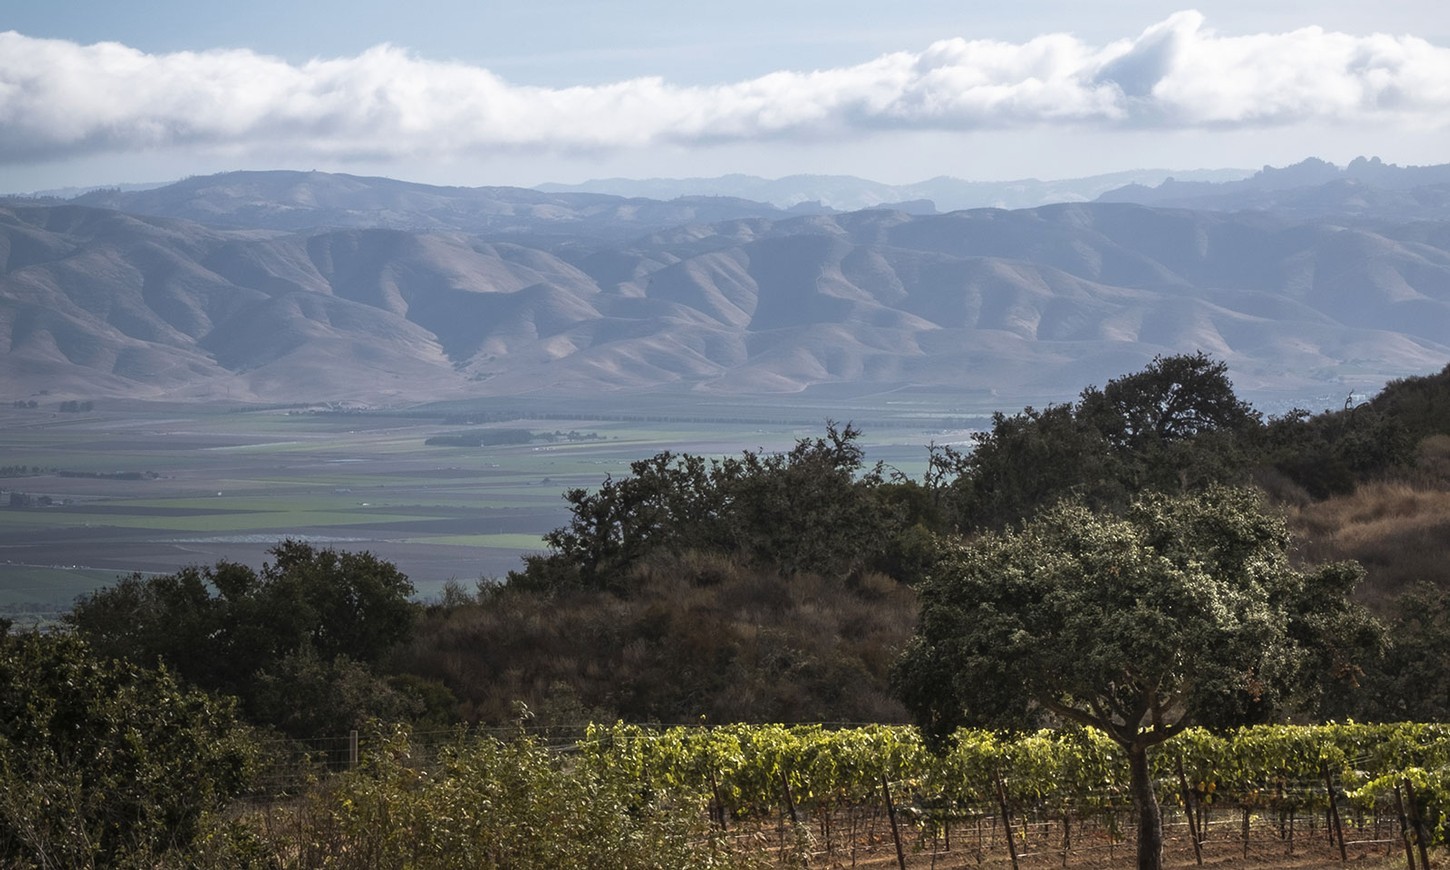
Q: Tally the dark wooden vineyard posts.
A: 8